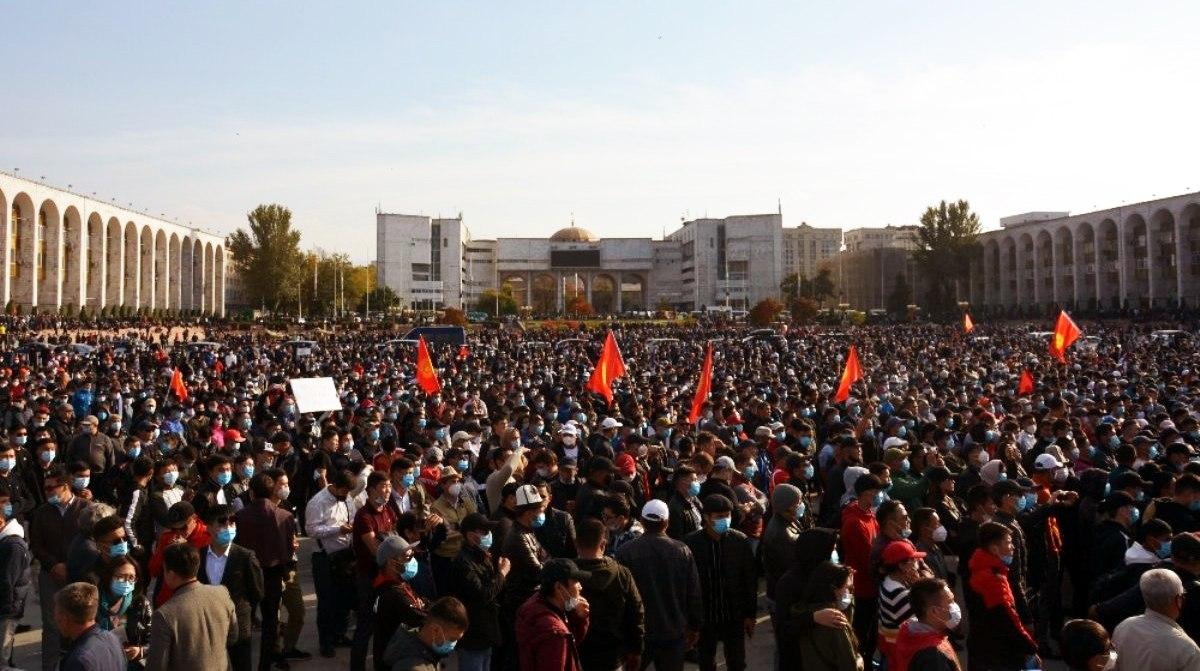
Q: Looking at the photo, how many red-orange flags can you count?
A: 8